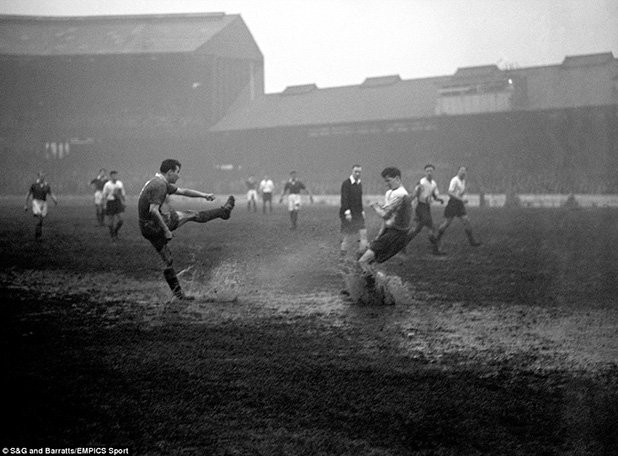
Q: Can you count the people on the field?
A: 11